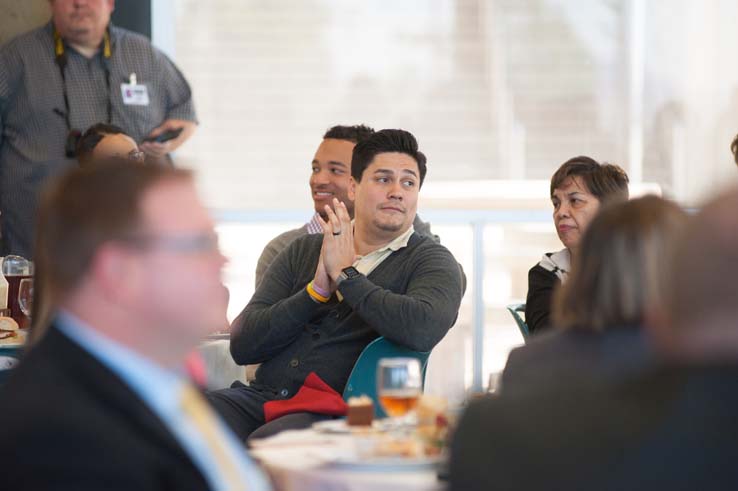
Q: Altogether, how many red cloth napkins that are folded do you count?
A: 1